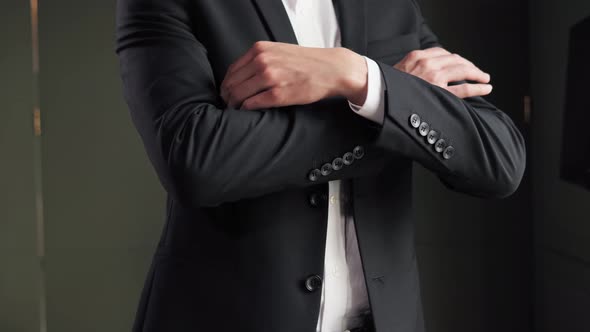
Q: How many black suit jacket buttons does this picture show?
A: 12